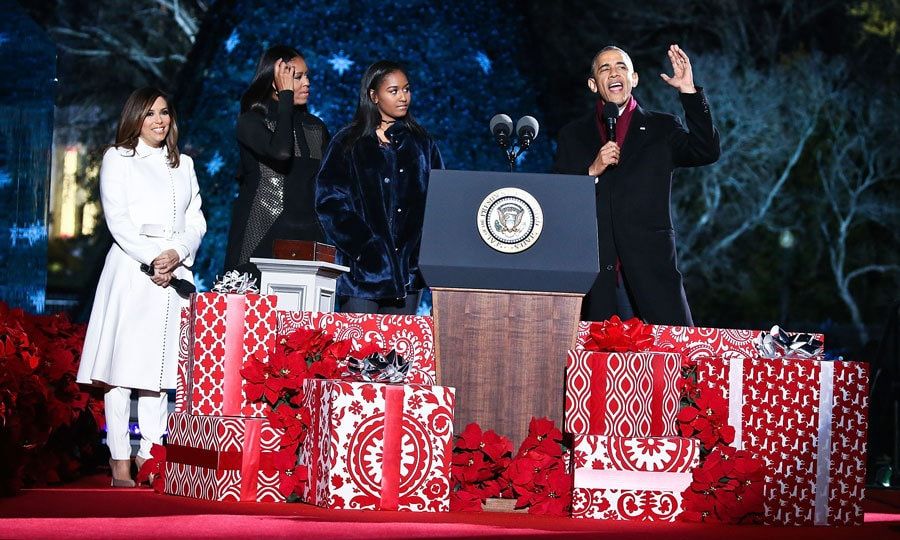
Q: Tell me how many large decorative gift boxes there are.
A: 8